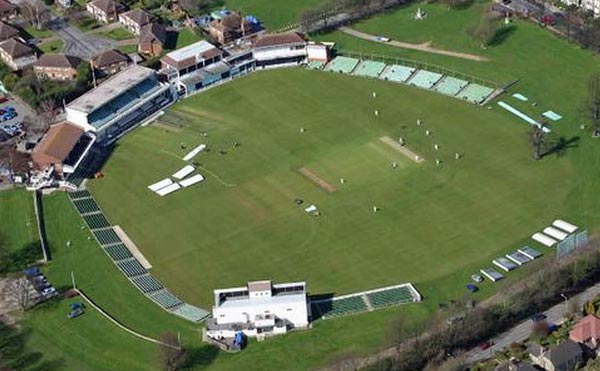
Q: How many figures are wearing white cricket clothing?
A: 13